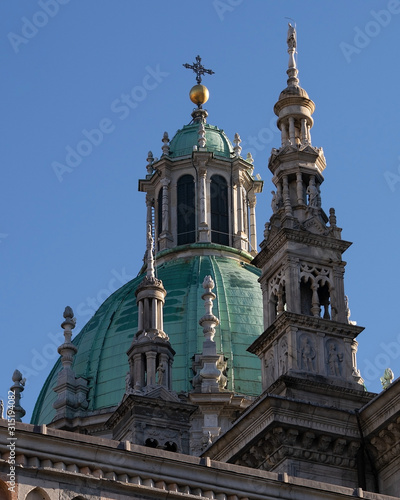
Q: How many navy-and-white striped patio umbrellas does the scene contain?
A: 0